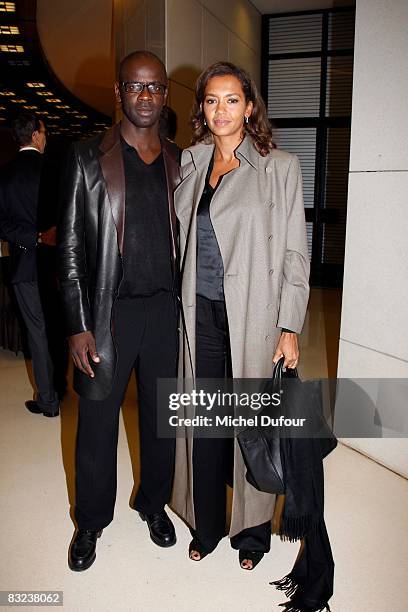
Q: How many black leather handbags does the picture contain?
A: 1